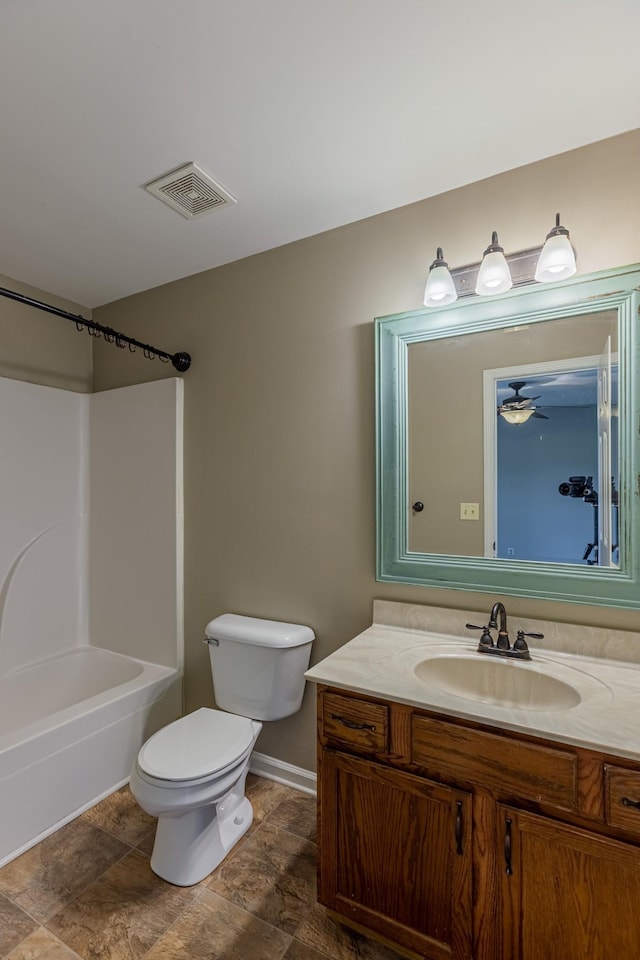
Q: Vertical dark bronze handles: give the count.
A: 2